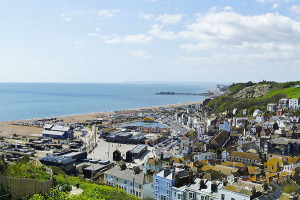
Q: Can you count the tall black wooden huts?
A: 2